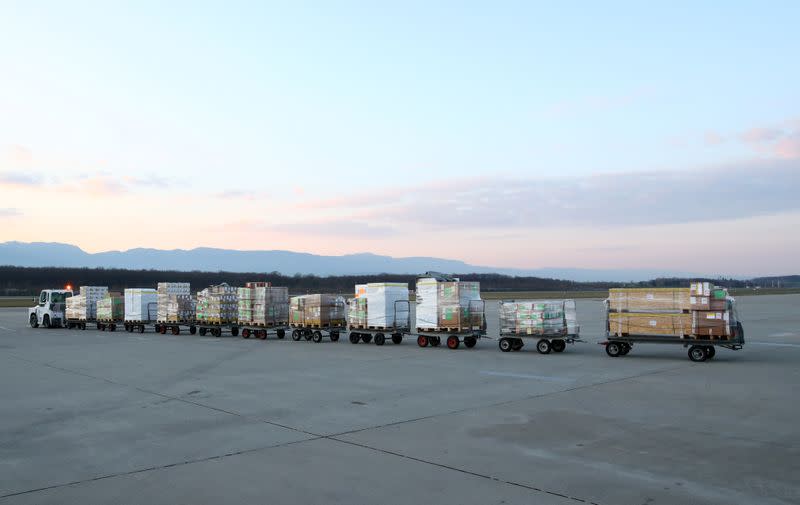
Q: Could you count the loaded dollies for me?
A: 11